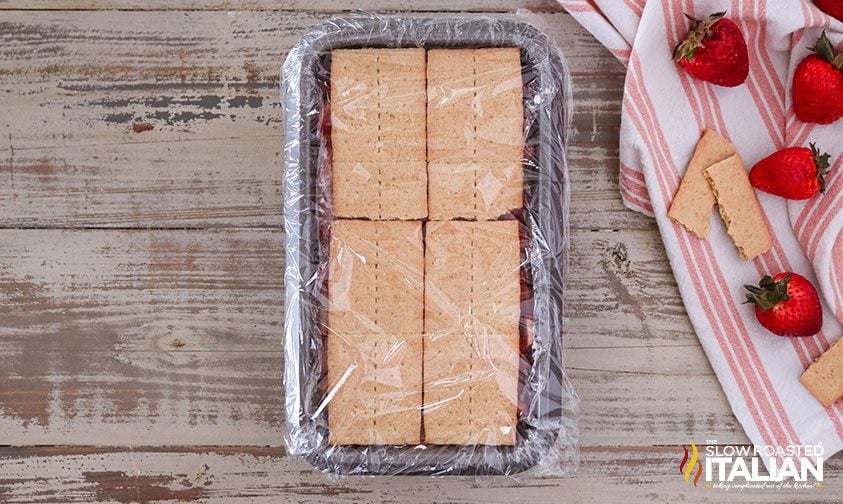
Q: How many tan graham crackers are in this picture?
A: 7